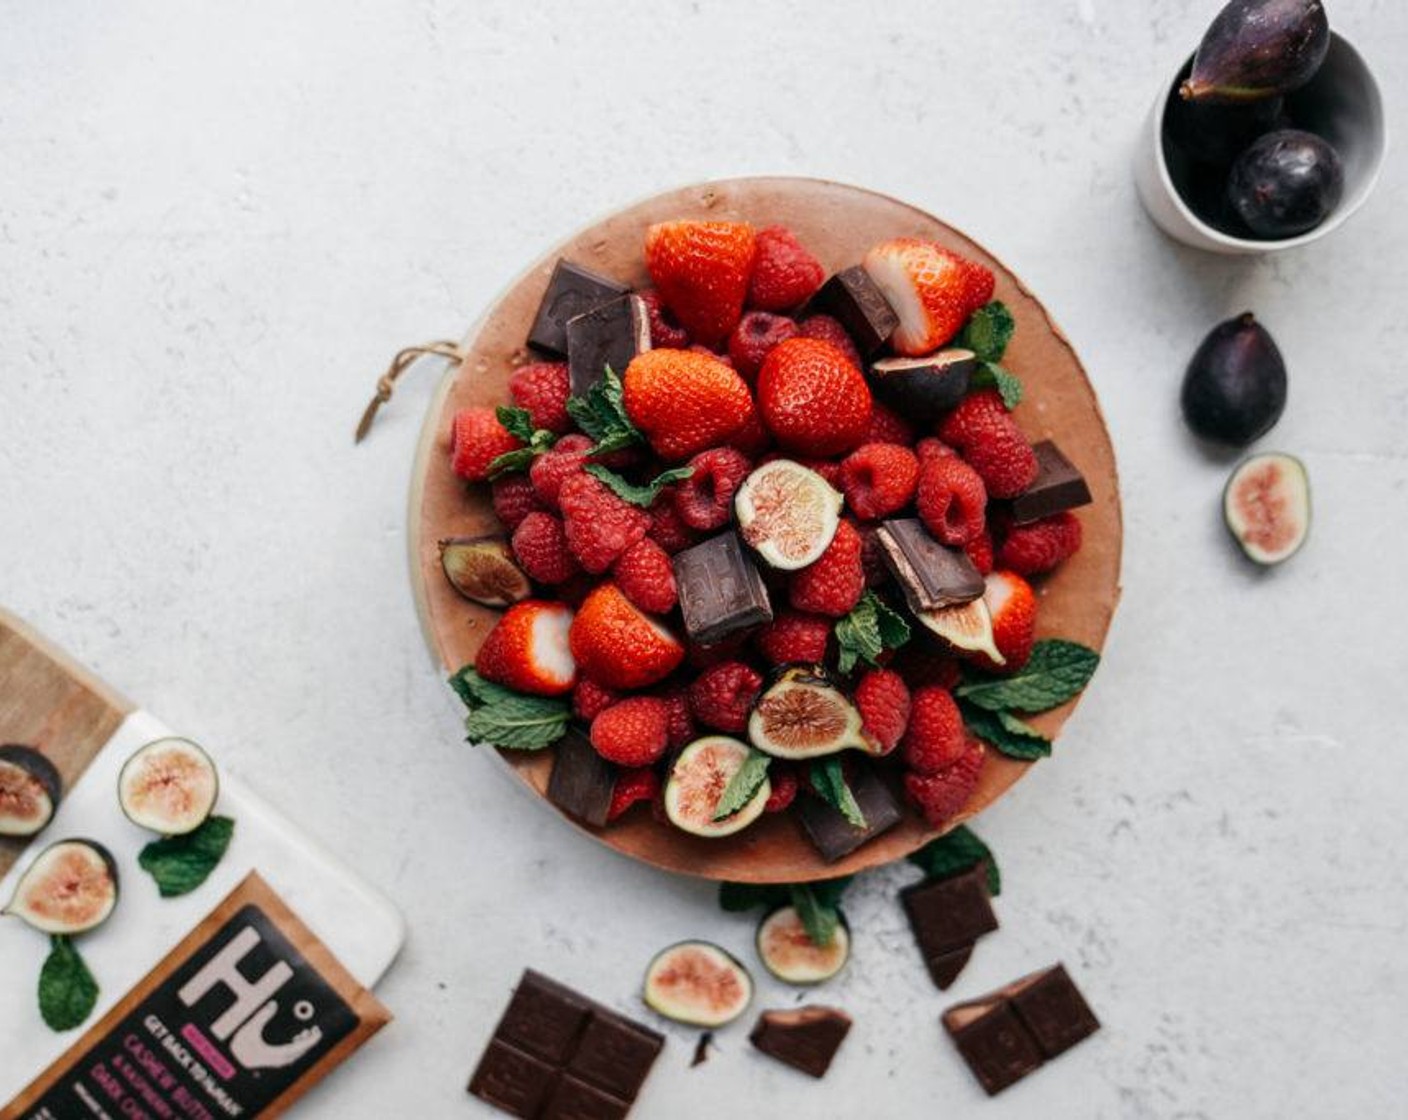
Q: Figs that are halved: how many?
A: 12